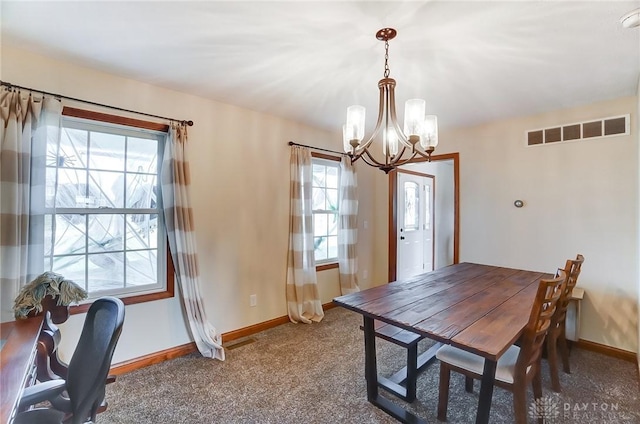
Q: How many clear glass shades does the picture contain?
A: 5